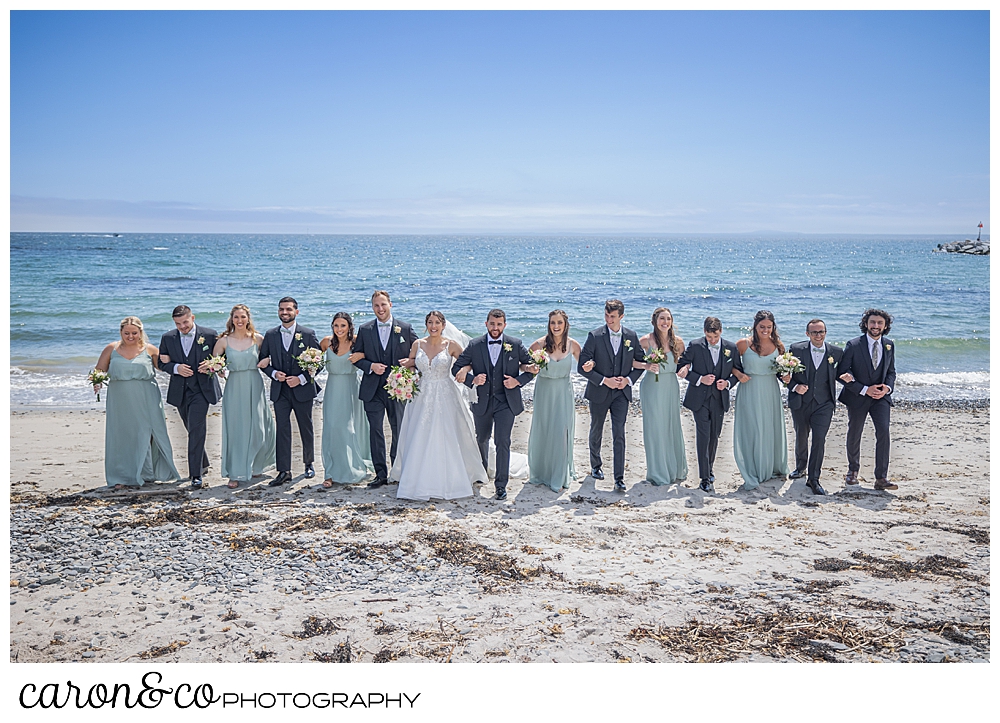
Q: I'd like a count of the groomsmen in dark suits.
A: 7